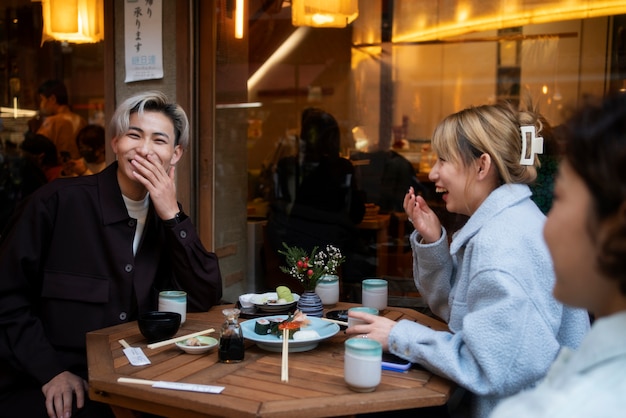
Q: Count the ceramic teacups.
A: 5